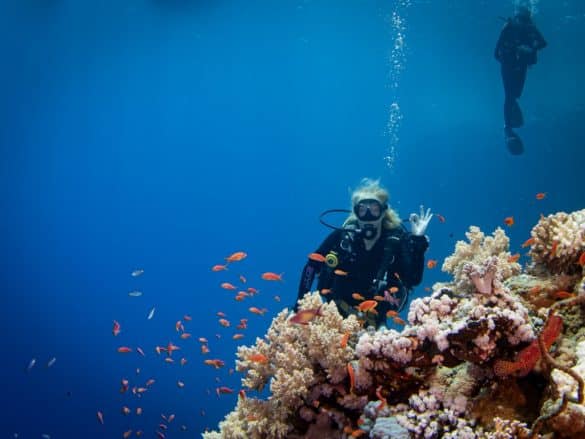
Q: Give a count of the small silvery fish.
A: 5